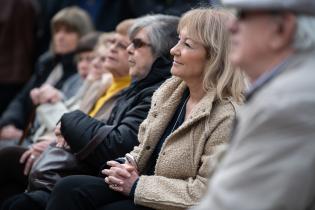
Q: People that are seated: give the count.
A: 7